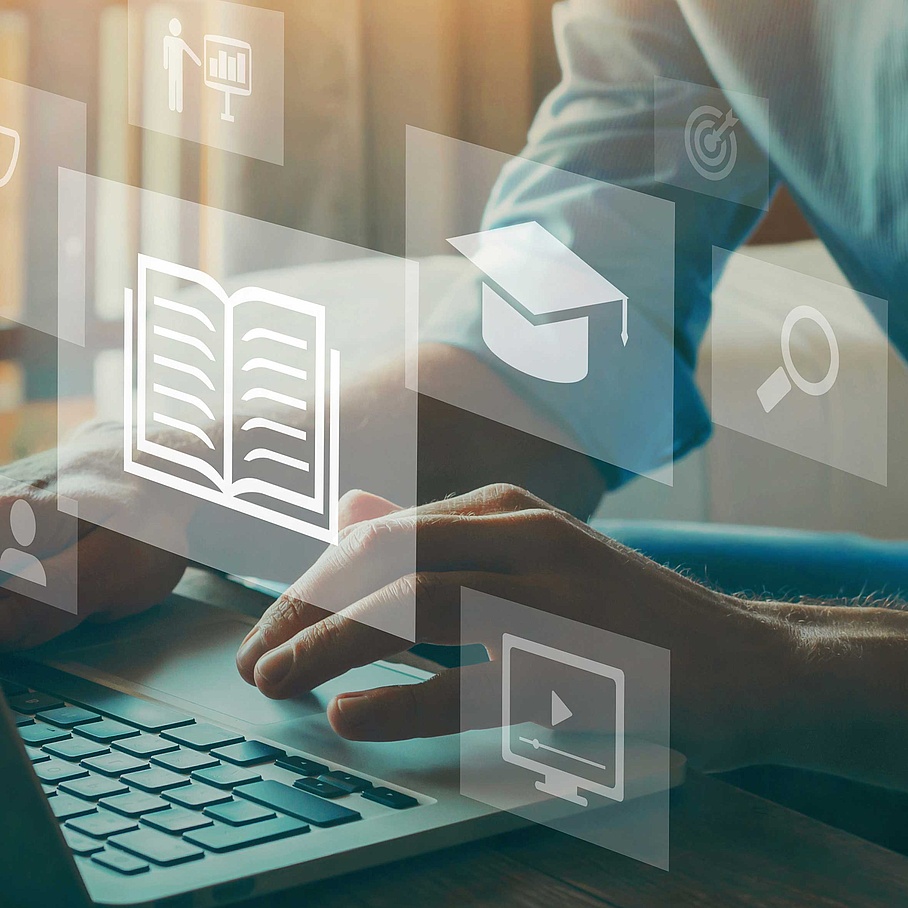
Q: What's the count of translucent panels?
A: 8